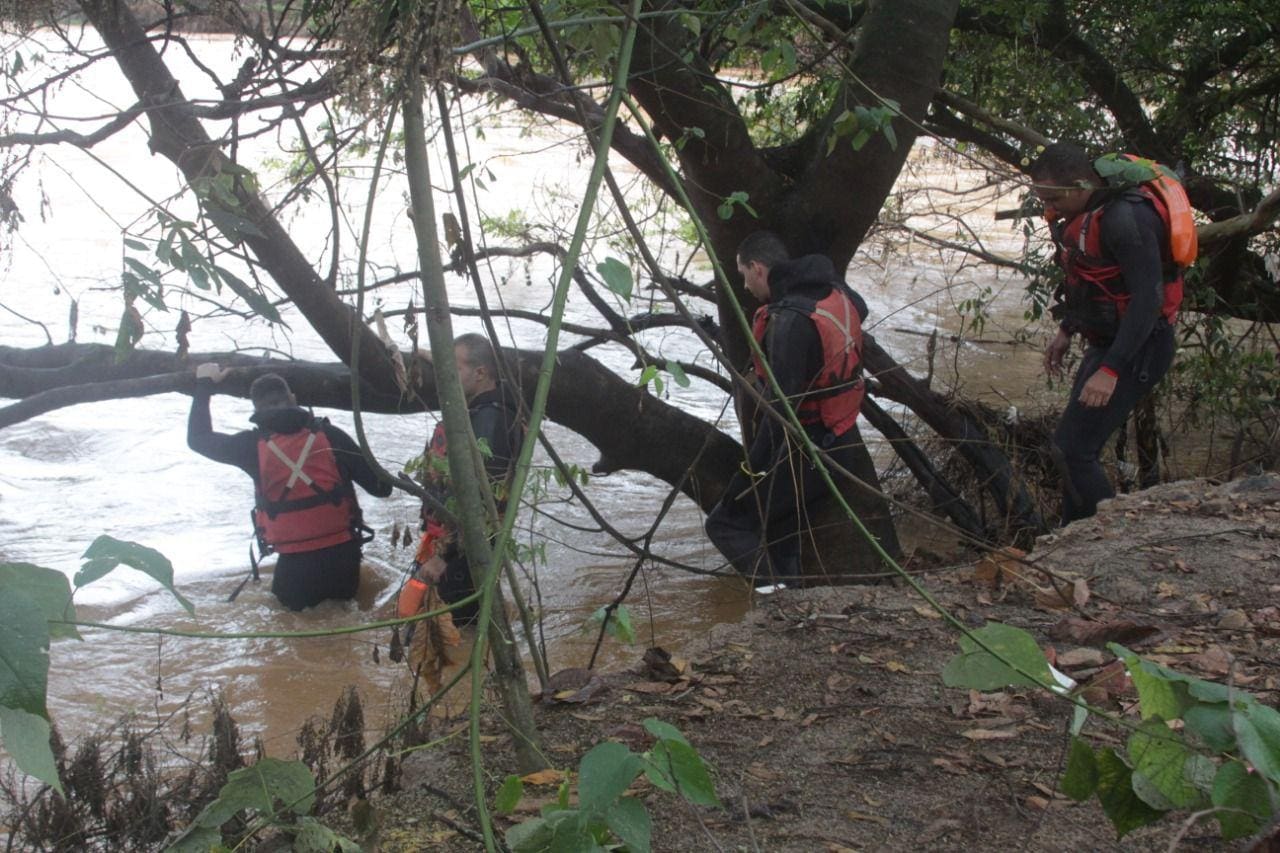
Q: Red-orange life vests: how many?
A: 4